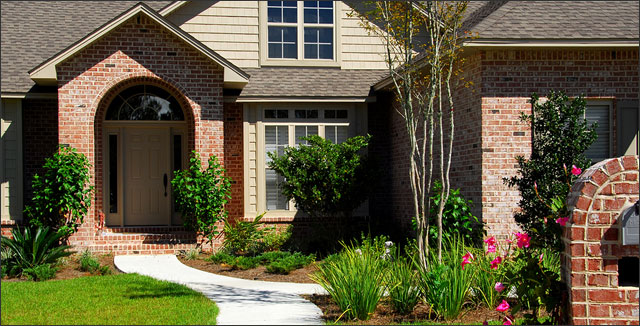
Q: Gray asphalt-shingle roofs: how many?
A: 3